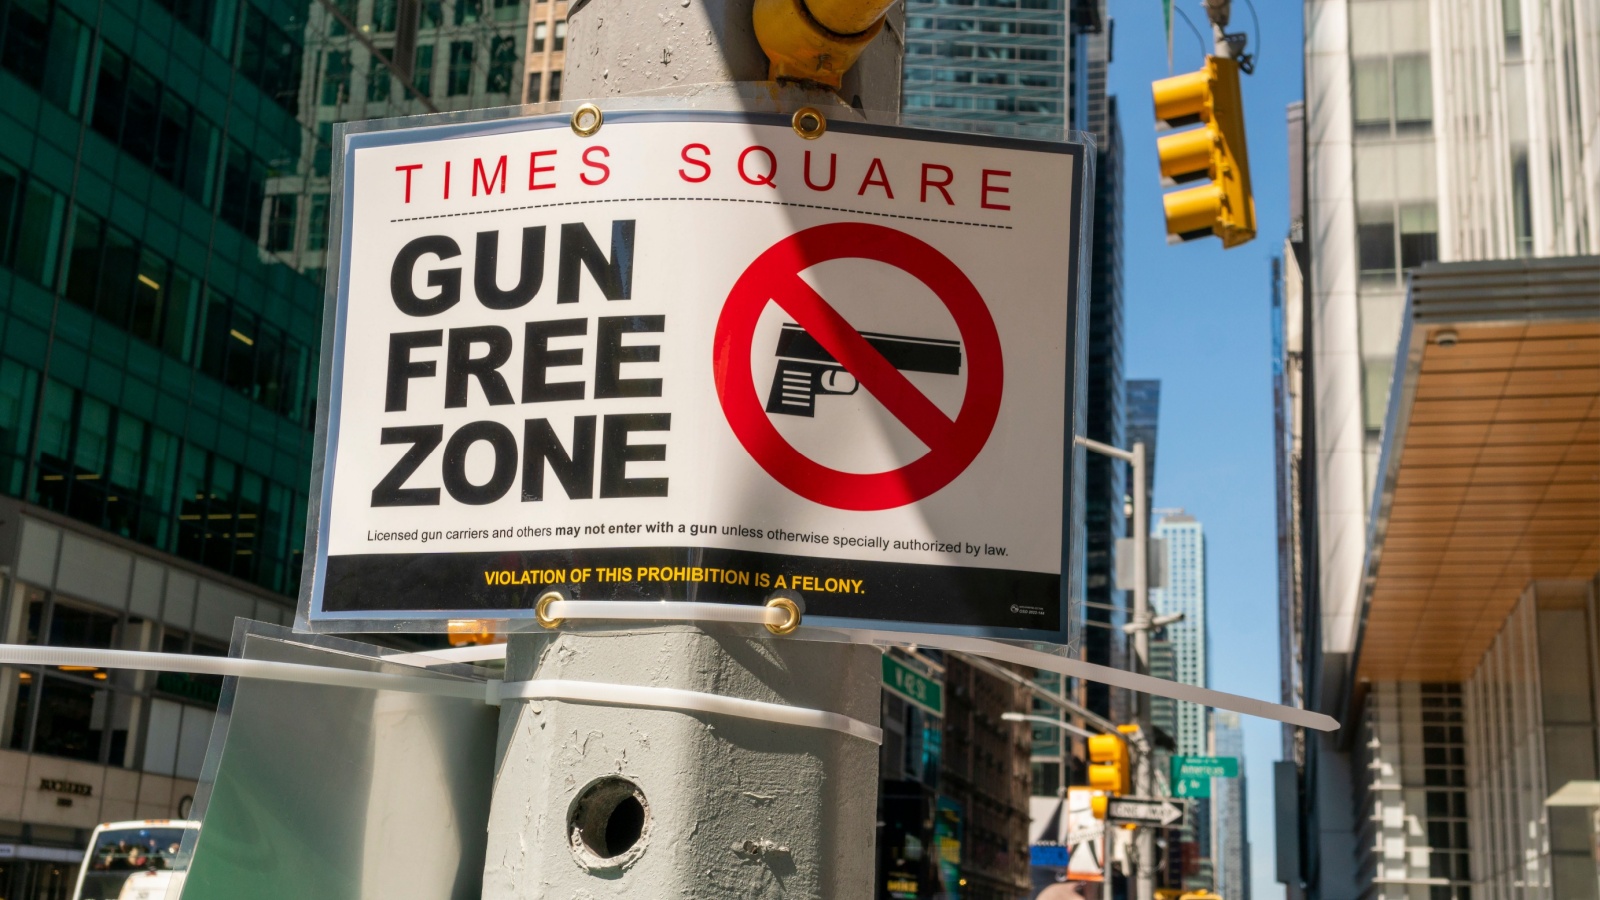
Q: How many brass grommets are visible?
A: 4